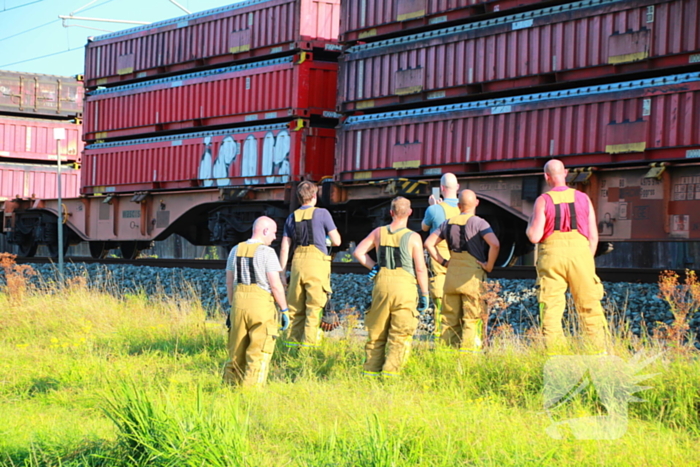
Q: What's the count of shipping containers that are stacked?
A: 9